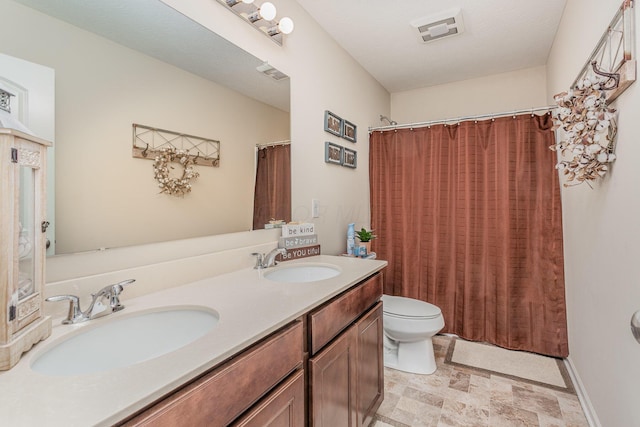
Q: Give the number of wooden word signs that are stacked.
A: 3